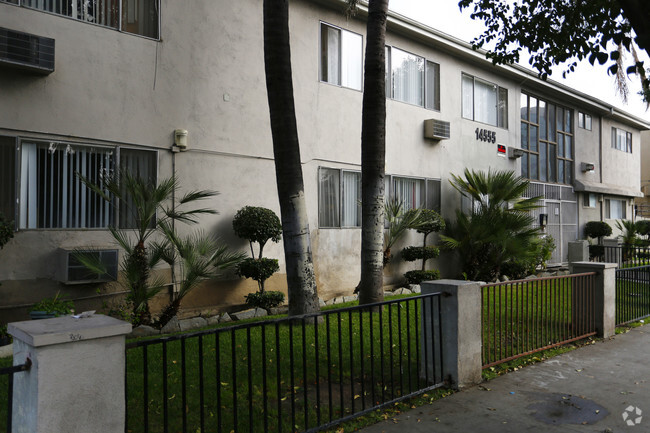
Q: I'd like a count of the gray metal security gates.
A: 1